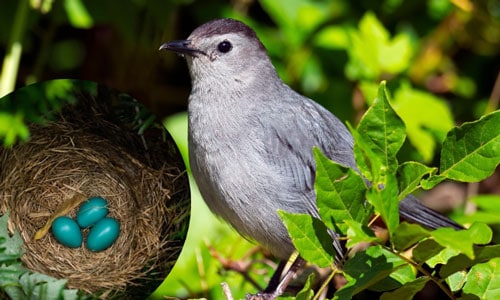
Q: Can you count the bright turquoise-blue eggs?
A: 3